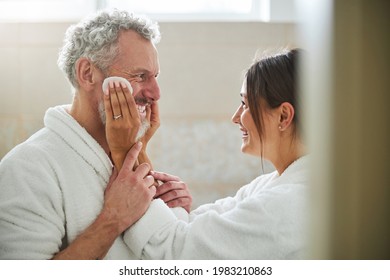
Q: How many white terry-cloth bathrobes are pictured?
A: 2